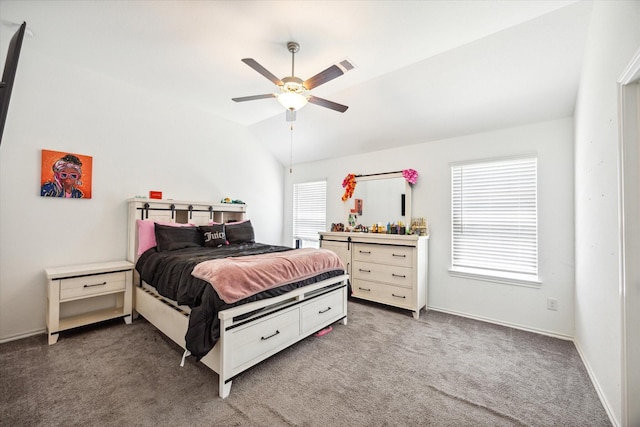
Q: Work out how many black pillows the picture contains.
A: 3